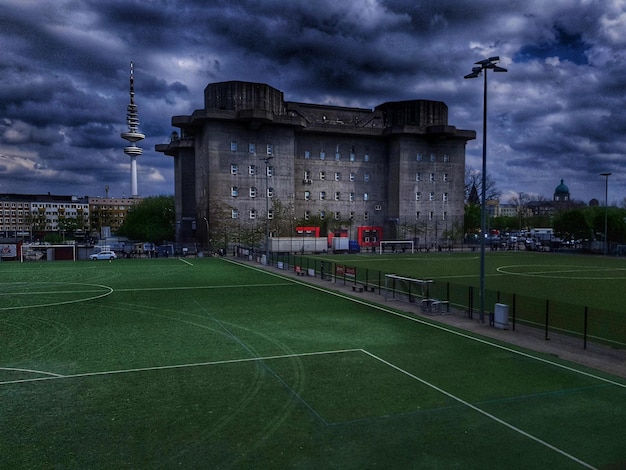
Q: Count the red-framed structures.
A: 2